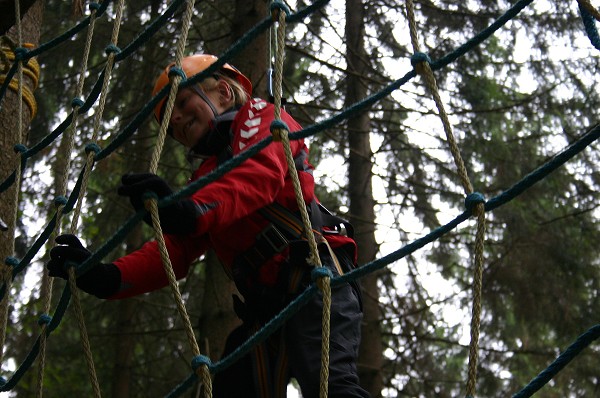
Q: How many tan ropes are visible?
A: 6